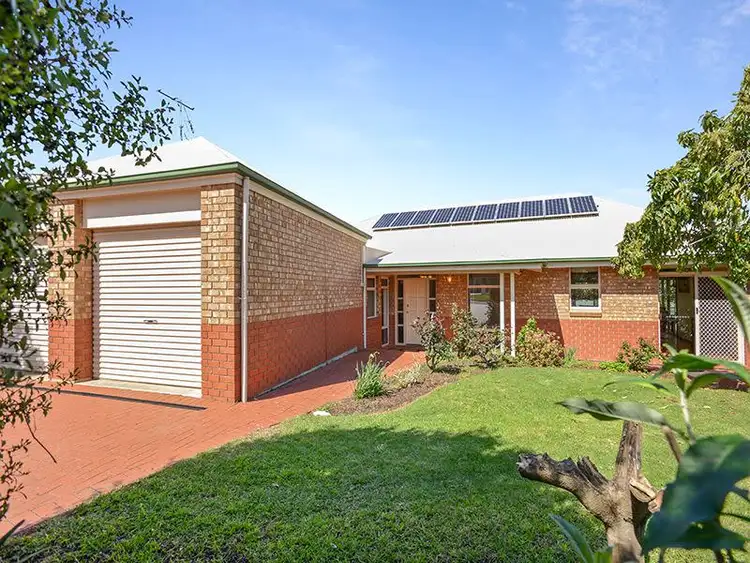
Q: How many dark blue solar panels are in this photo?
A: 10